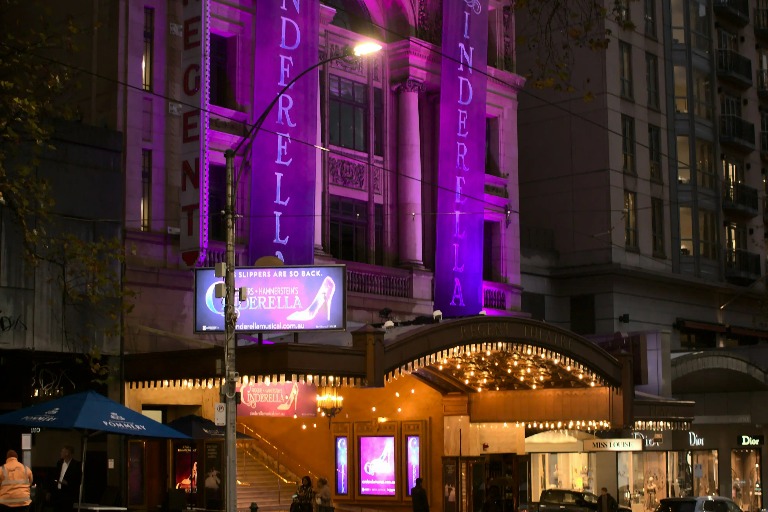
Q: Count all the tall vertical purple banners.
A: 2